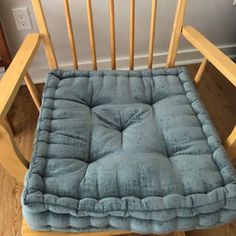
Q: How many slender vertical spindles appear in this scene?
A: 5